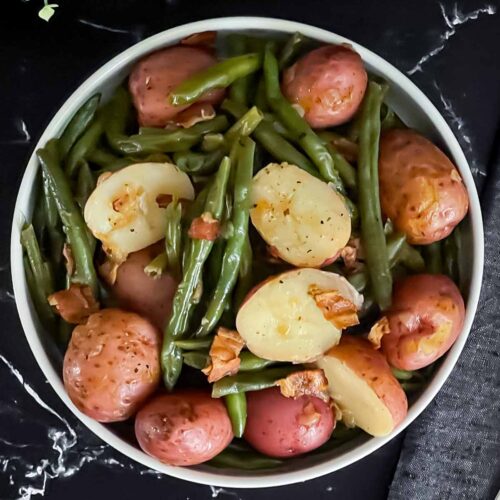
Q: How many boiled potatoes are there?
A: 12